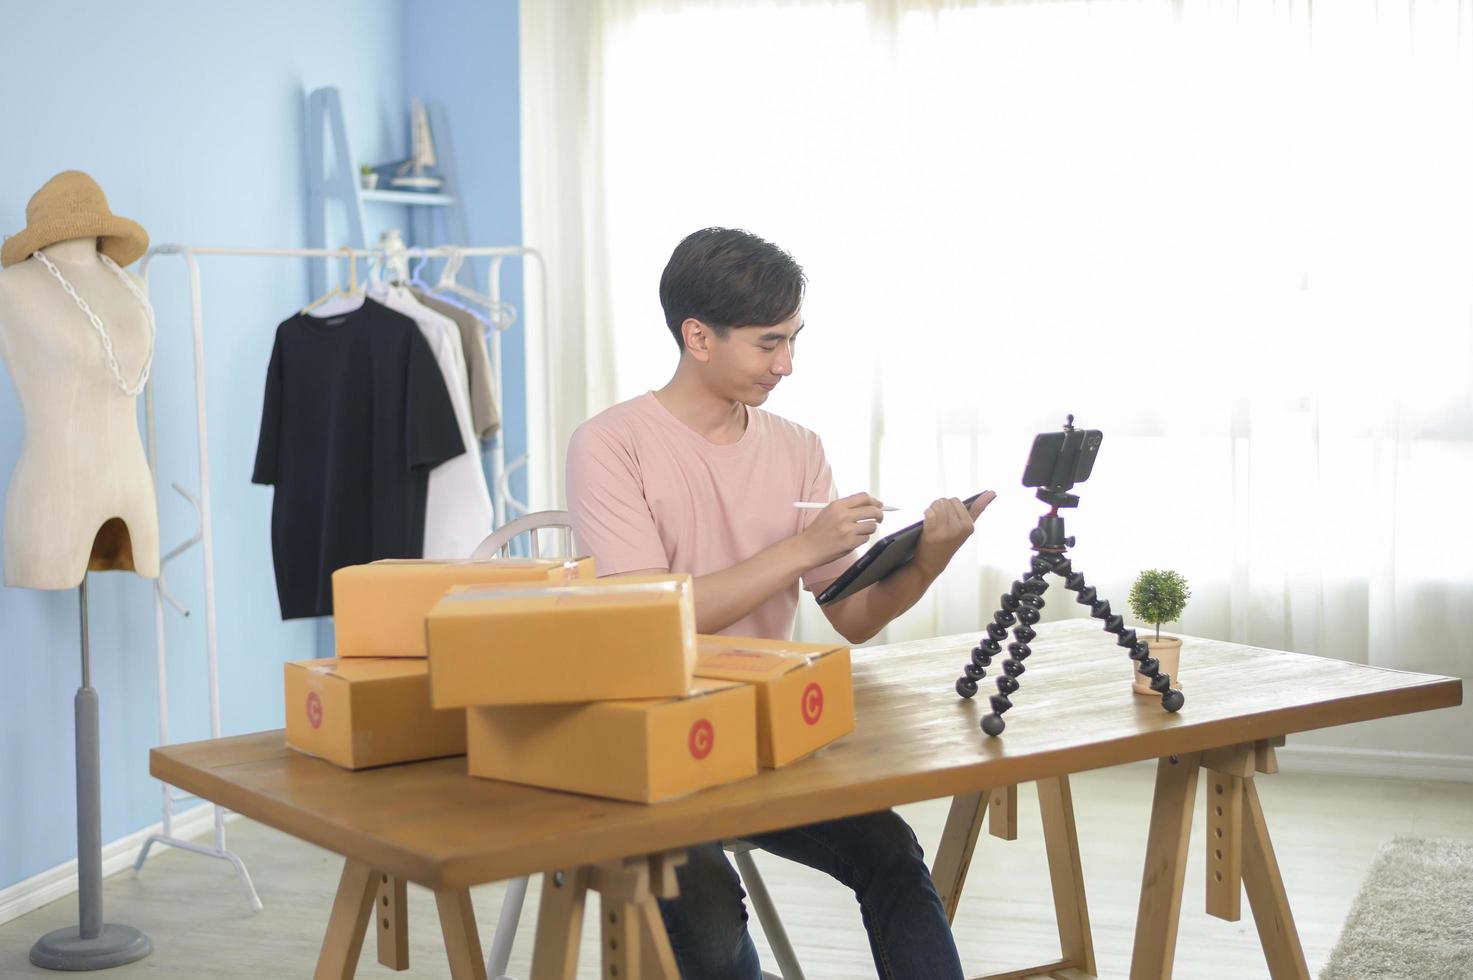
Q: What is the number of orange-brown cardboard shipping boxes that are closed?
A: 5